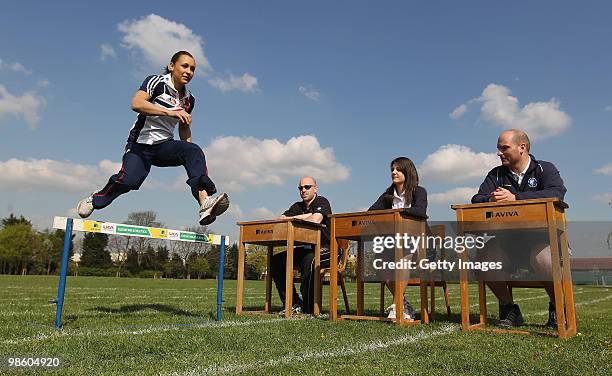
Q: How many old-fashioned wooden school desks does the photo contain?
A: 3